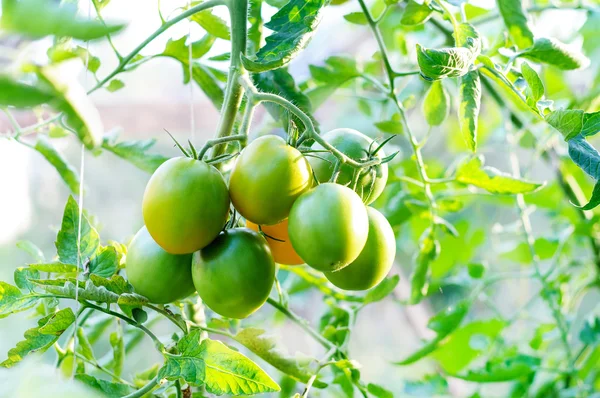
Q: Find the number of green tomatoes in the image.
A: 7